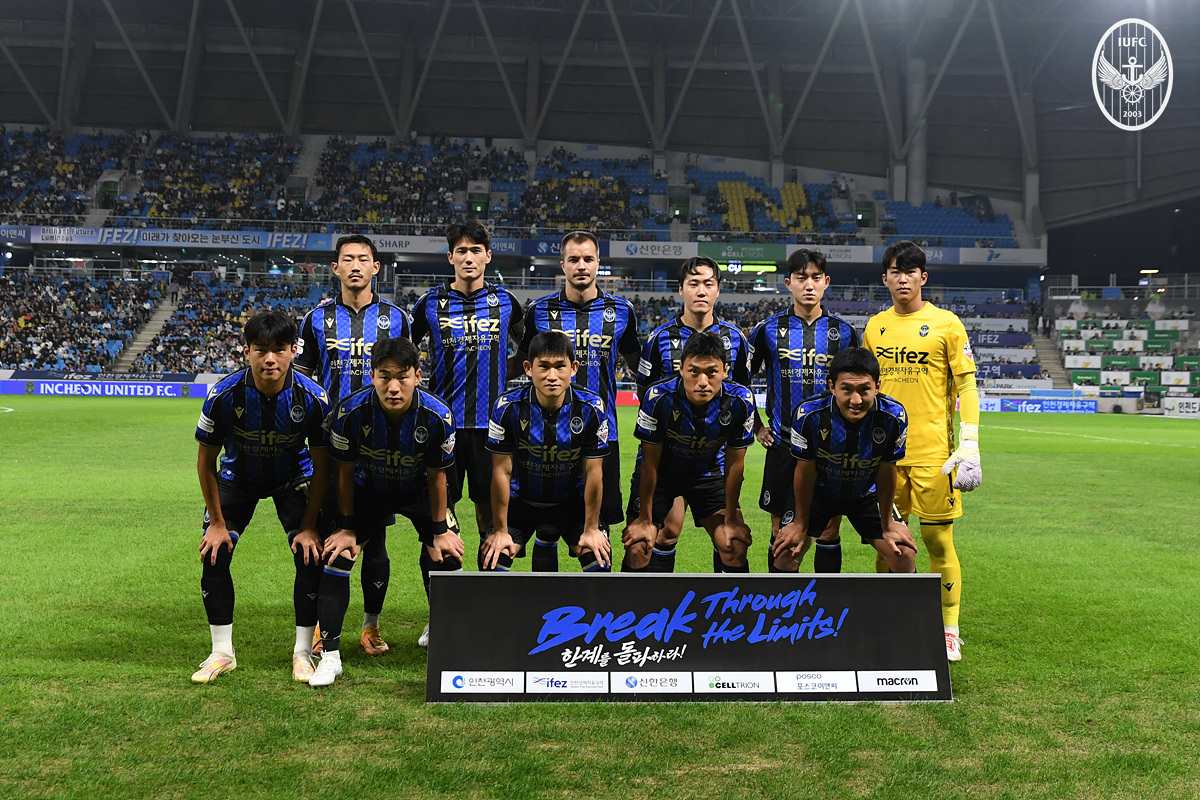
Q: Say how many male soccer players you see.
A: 11